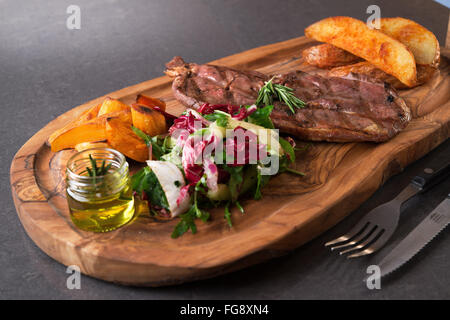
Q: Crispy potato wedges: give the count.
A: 4